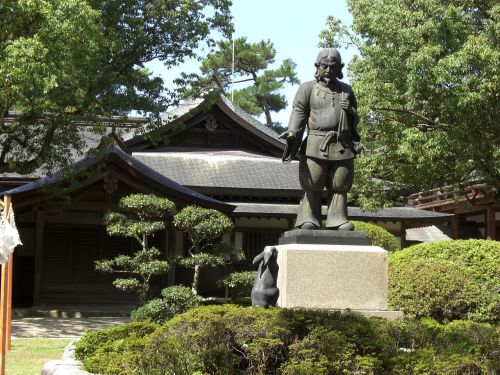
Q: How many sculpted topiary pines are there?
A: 2